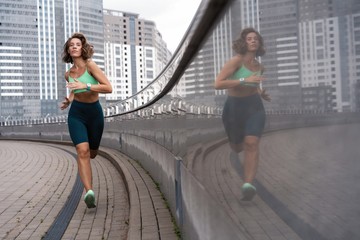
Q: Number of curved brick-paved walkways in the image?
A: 1